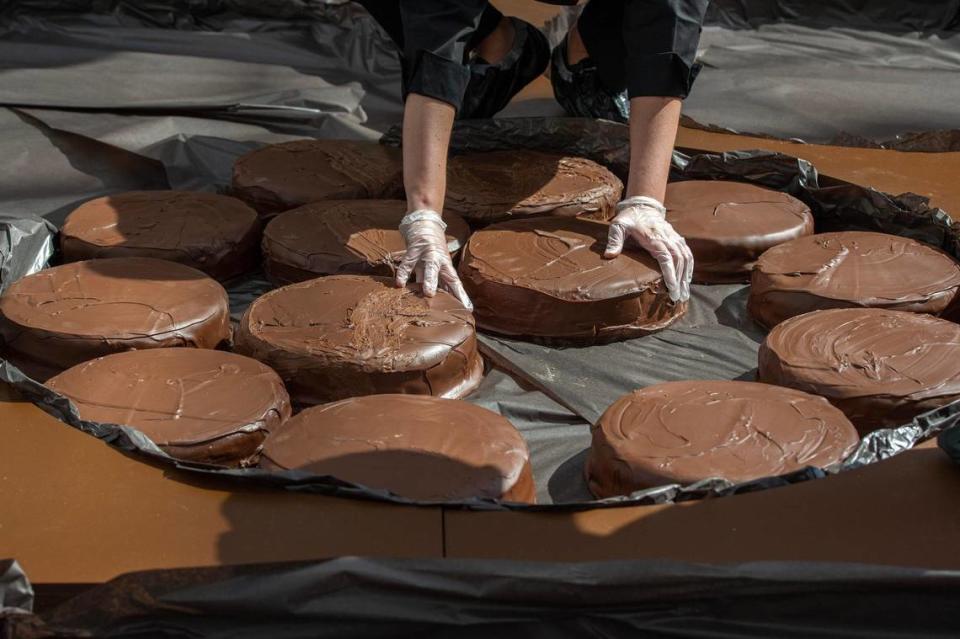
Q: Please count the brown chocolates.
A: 13